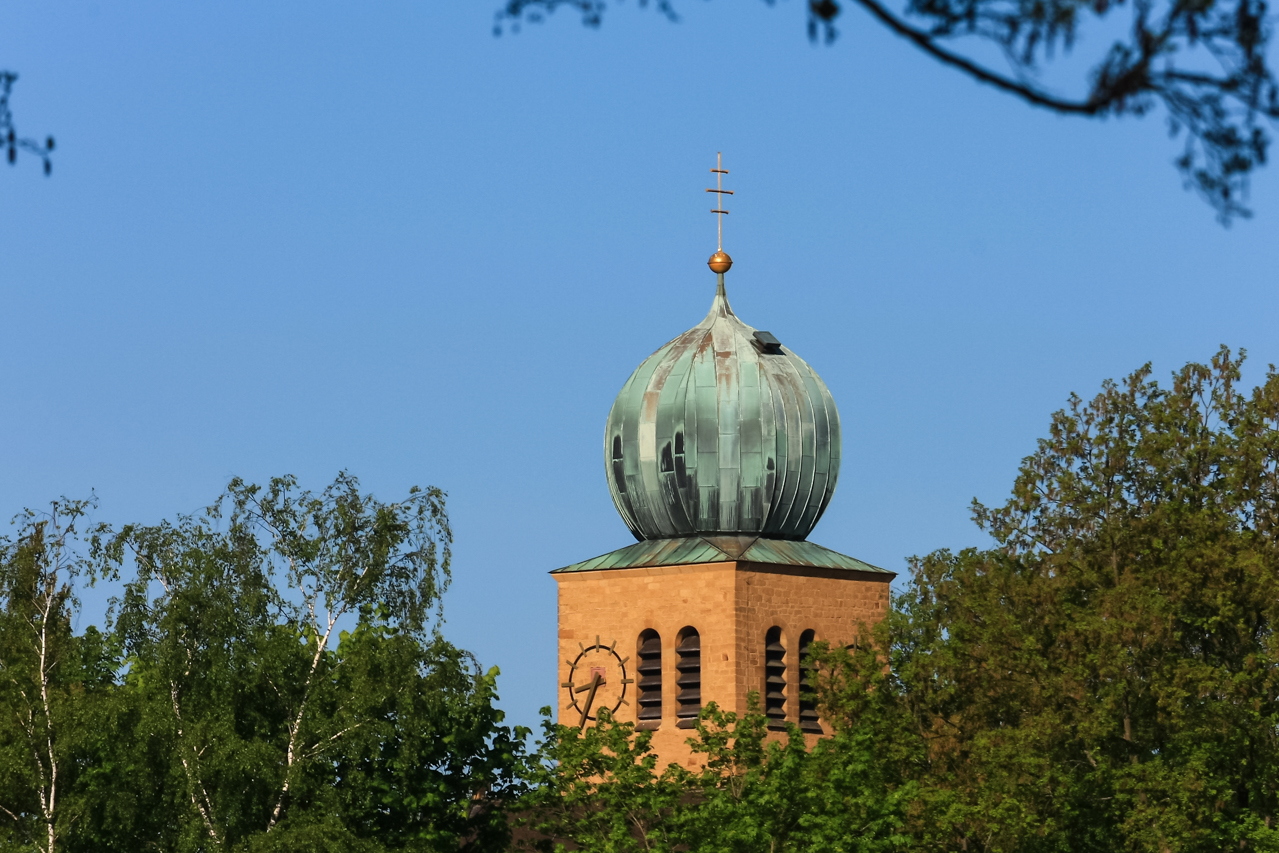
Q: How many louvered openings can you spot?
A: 4